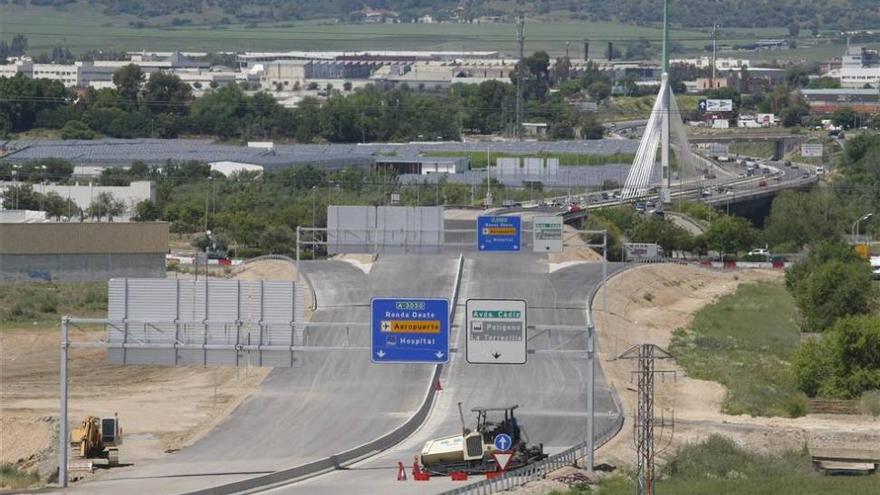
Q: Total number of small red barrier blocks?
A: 3